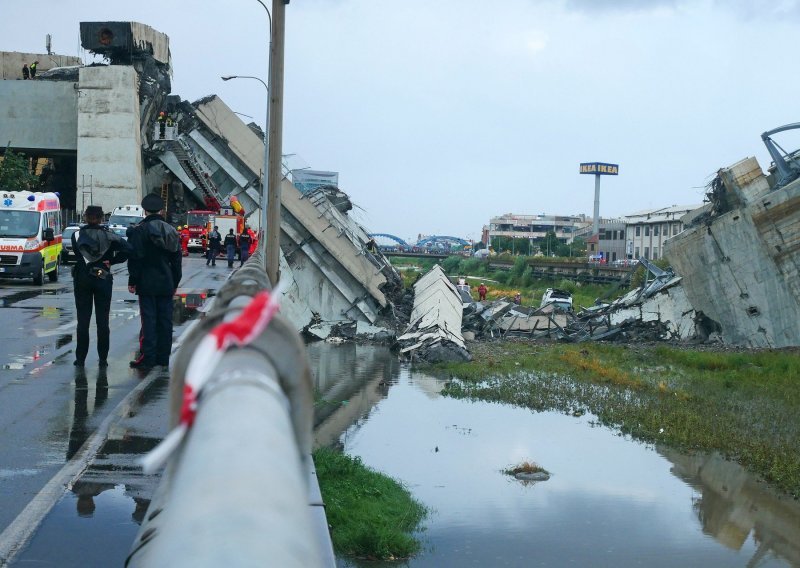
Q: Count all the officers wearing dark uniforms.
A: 5